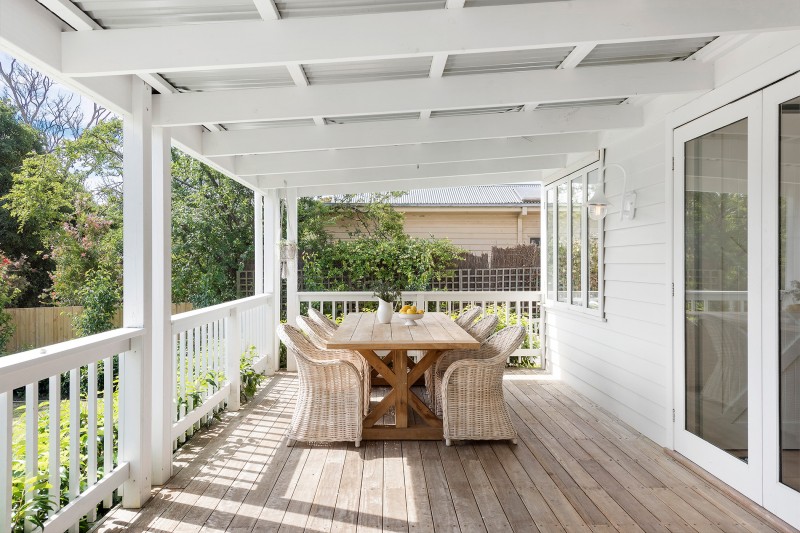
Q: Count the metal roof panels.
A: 11